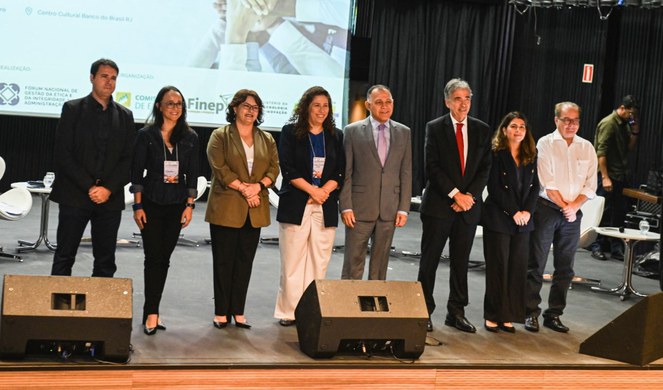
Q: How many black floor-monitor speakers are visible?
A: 3